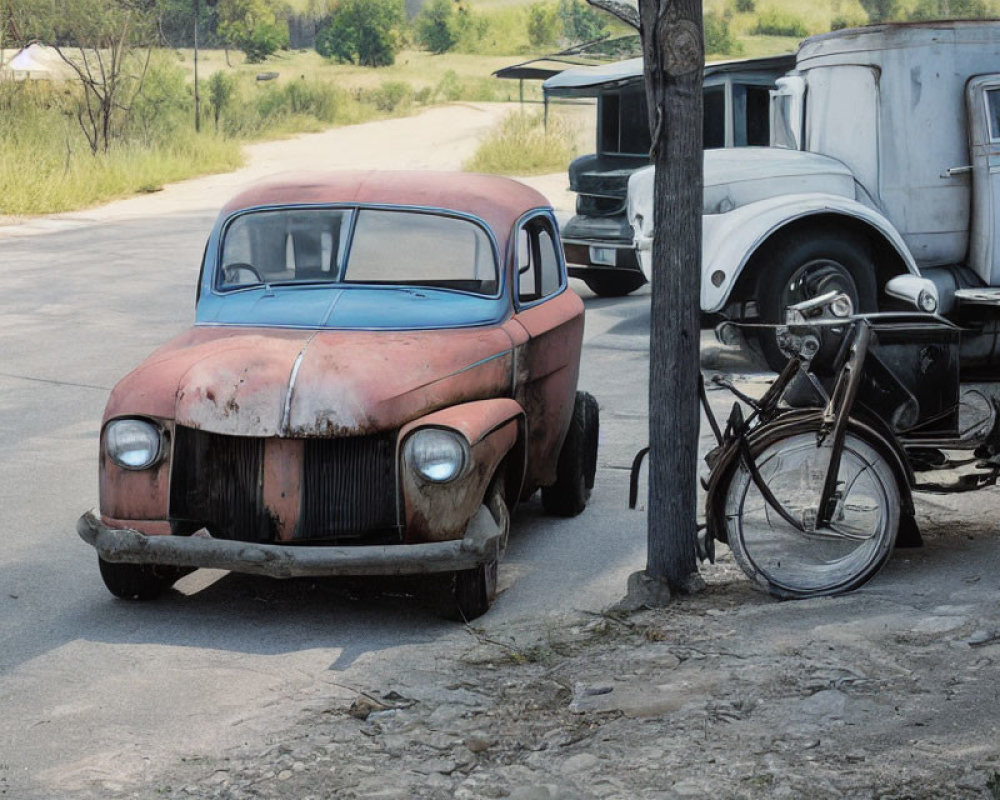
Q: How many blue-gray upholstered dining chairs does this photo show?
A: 0